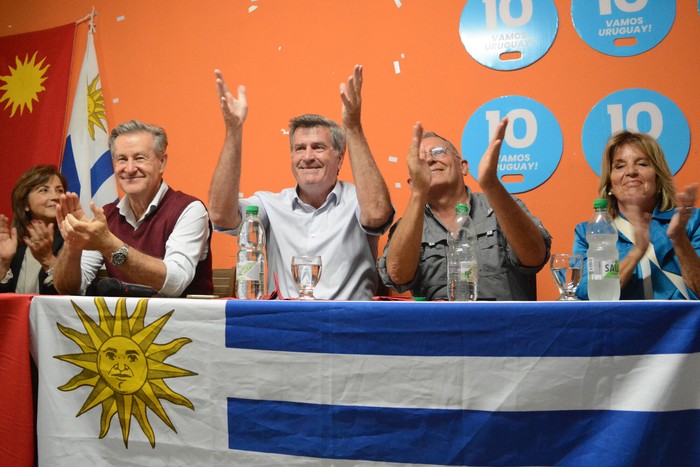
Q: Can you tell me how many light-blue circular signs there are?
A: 4